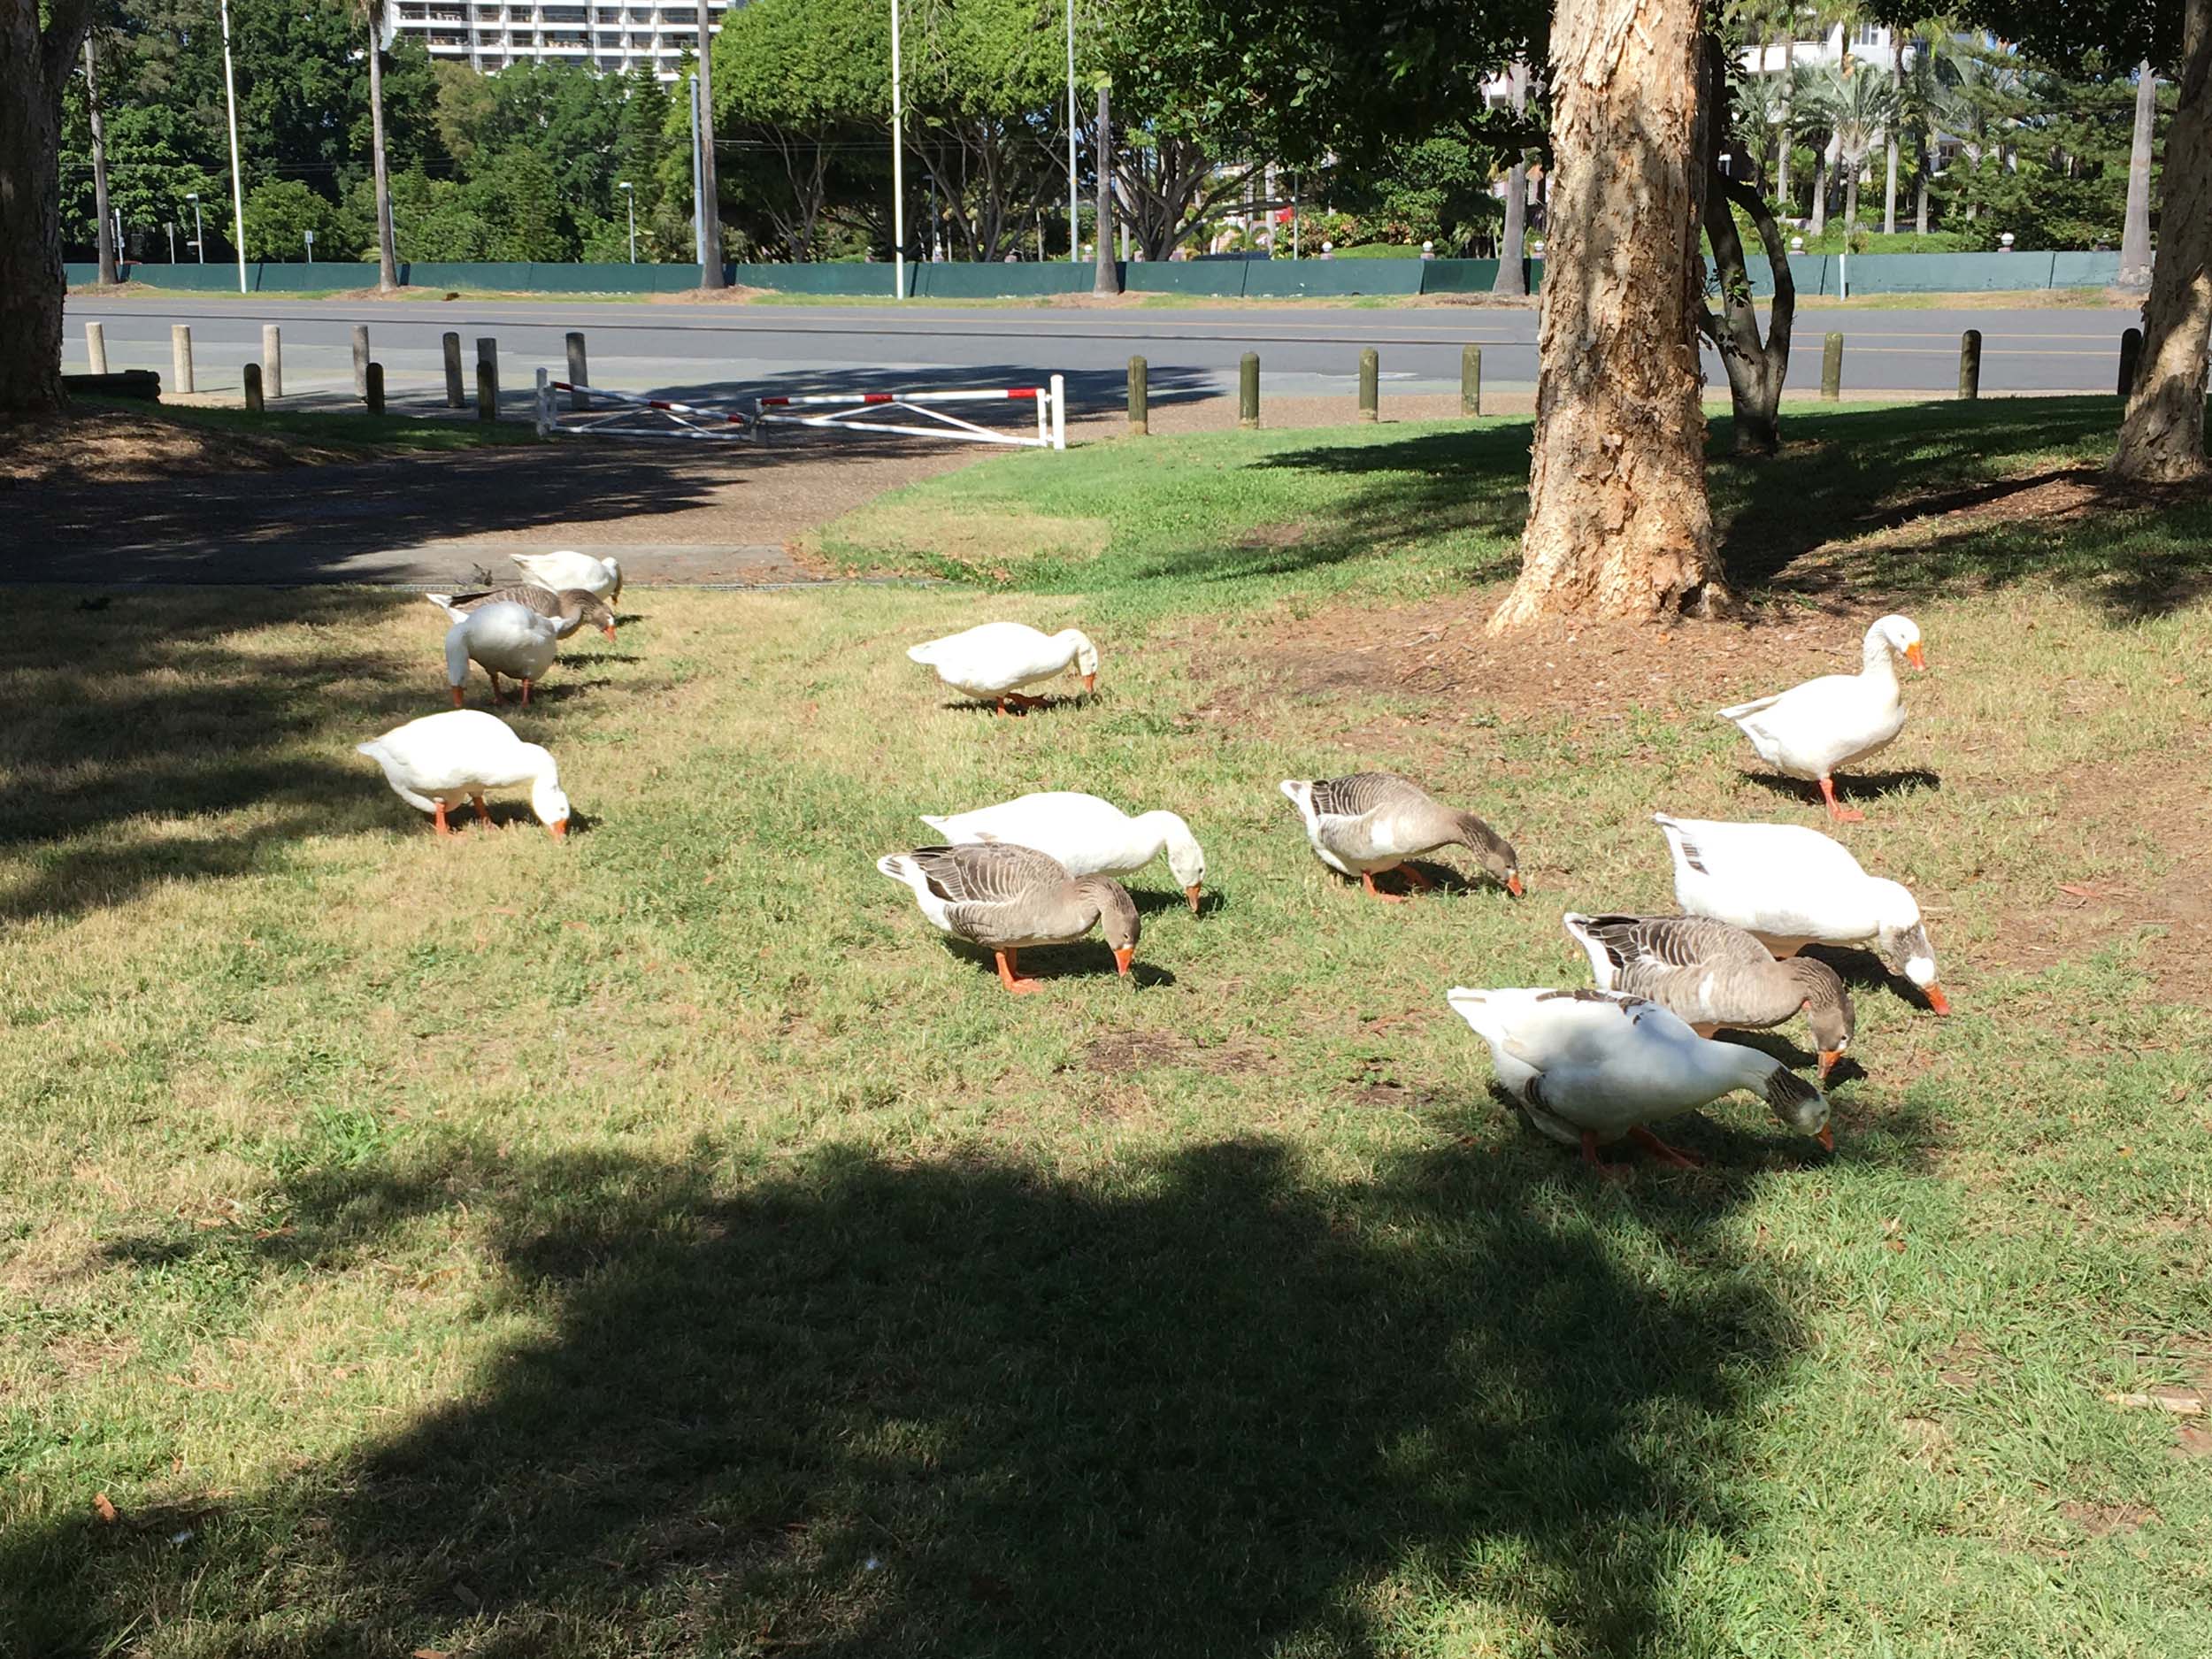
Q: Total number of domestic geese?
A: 12